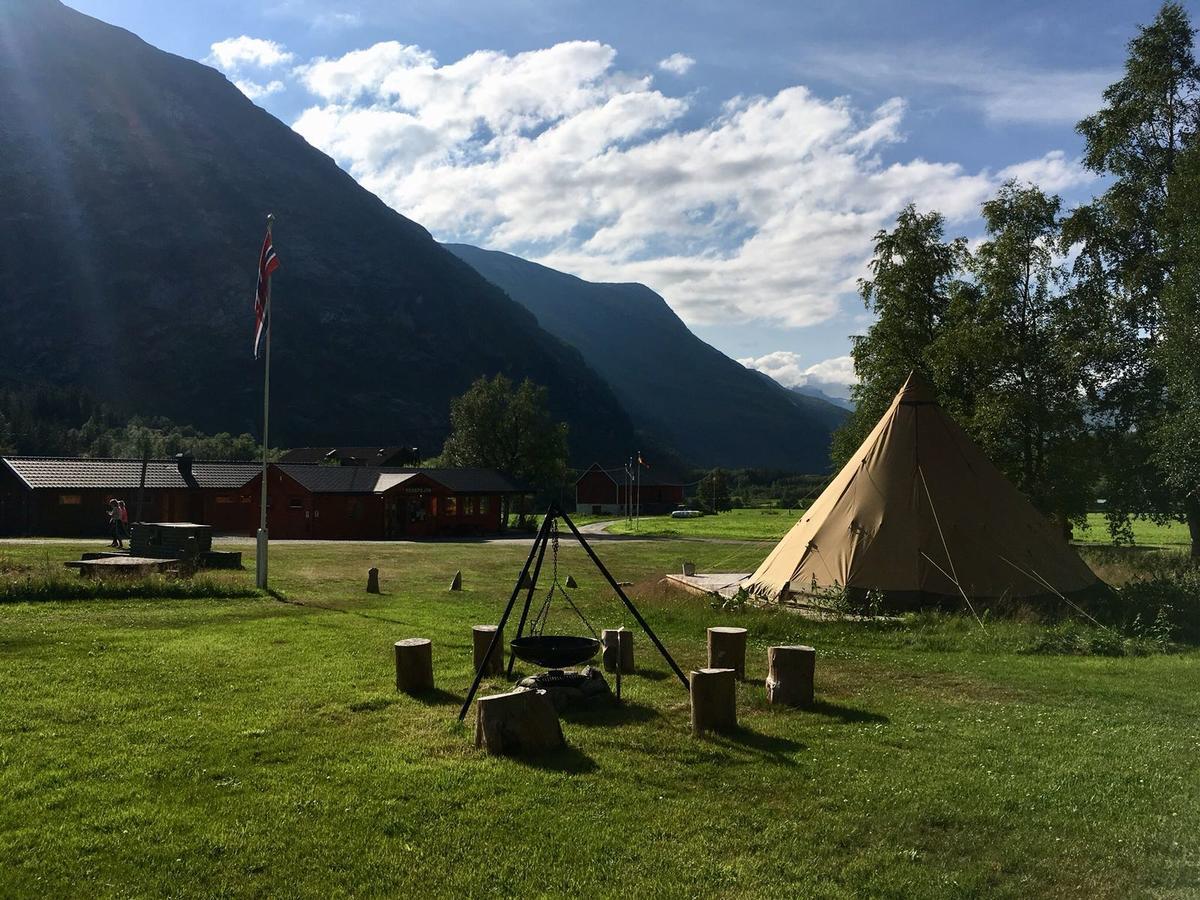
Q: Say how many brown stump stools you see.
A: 7